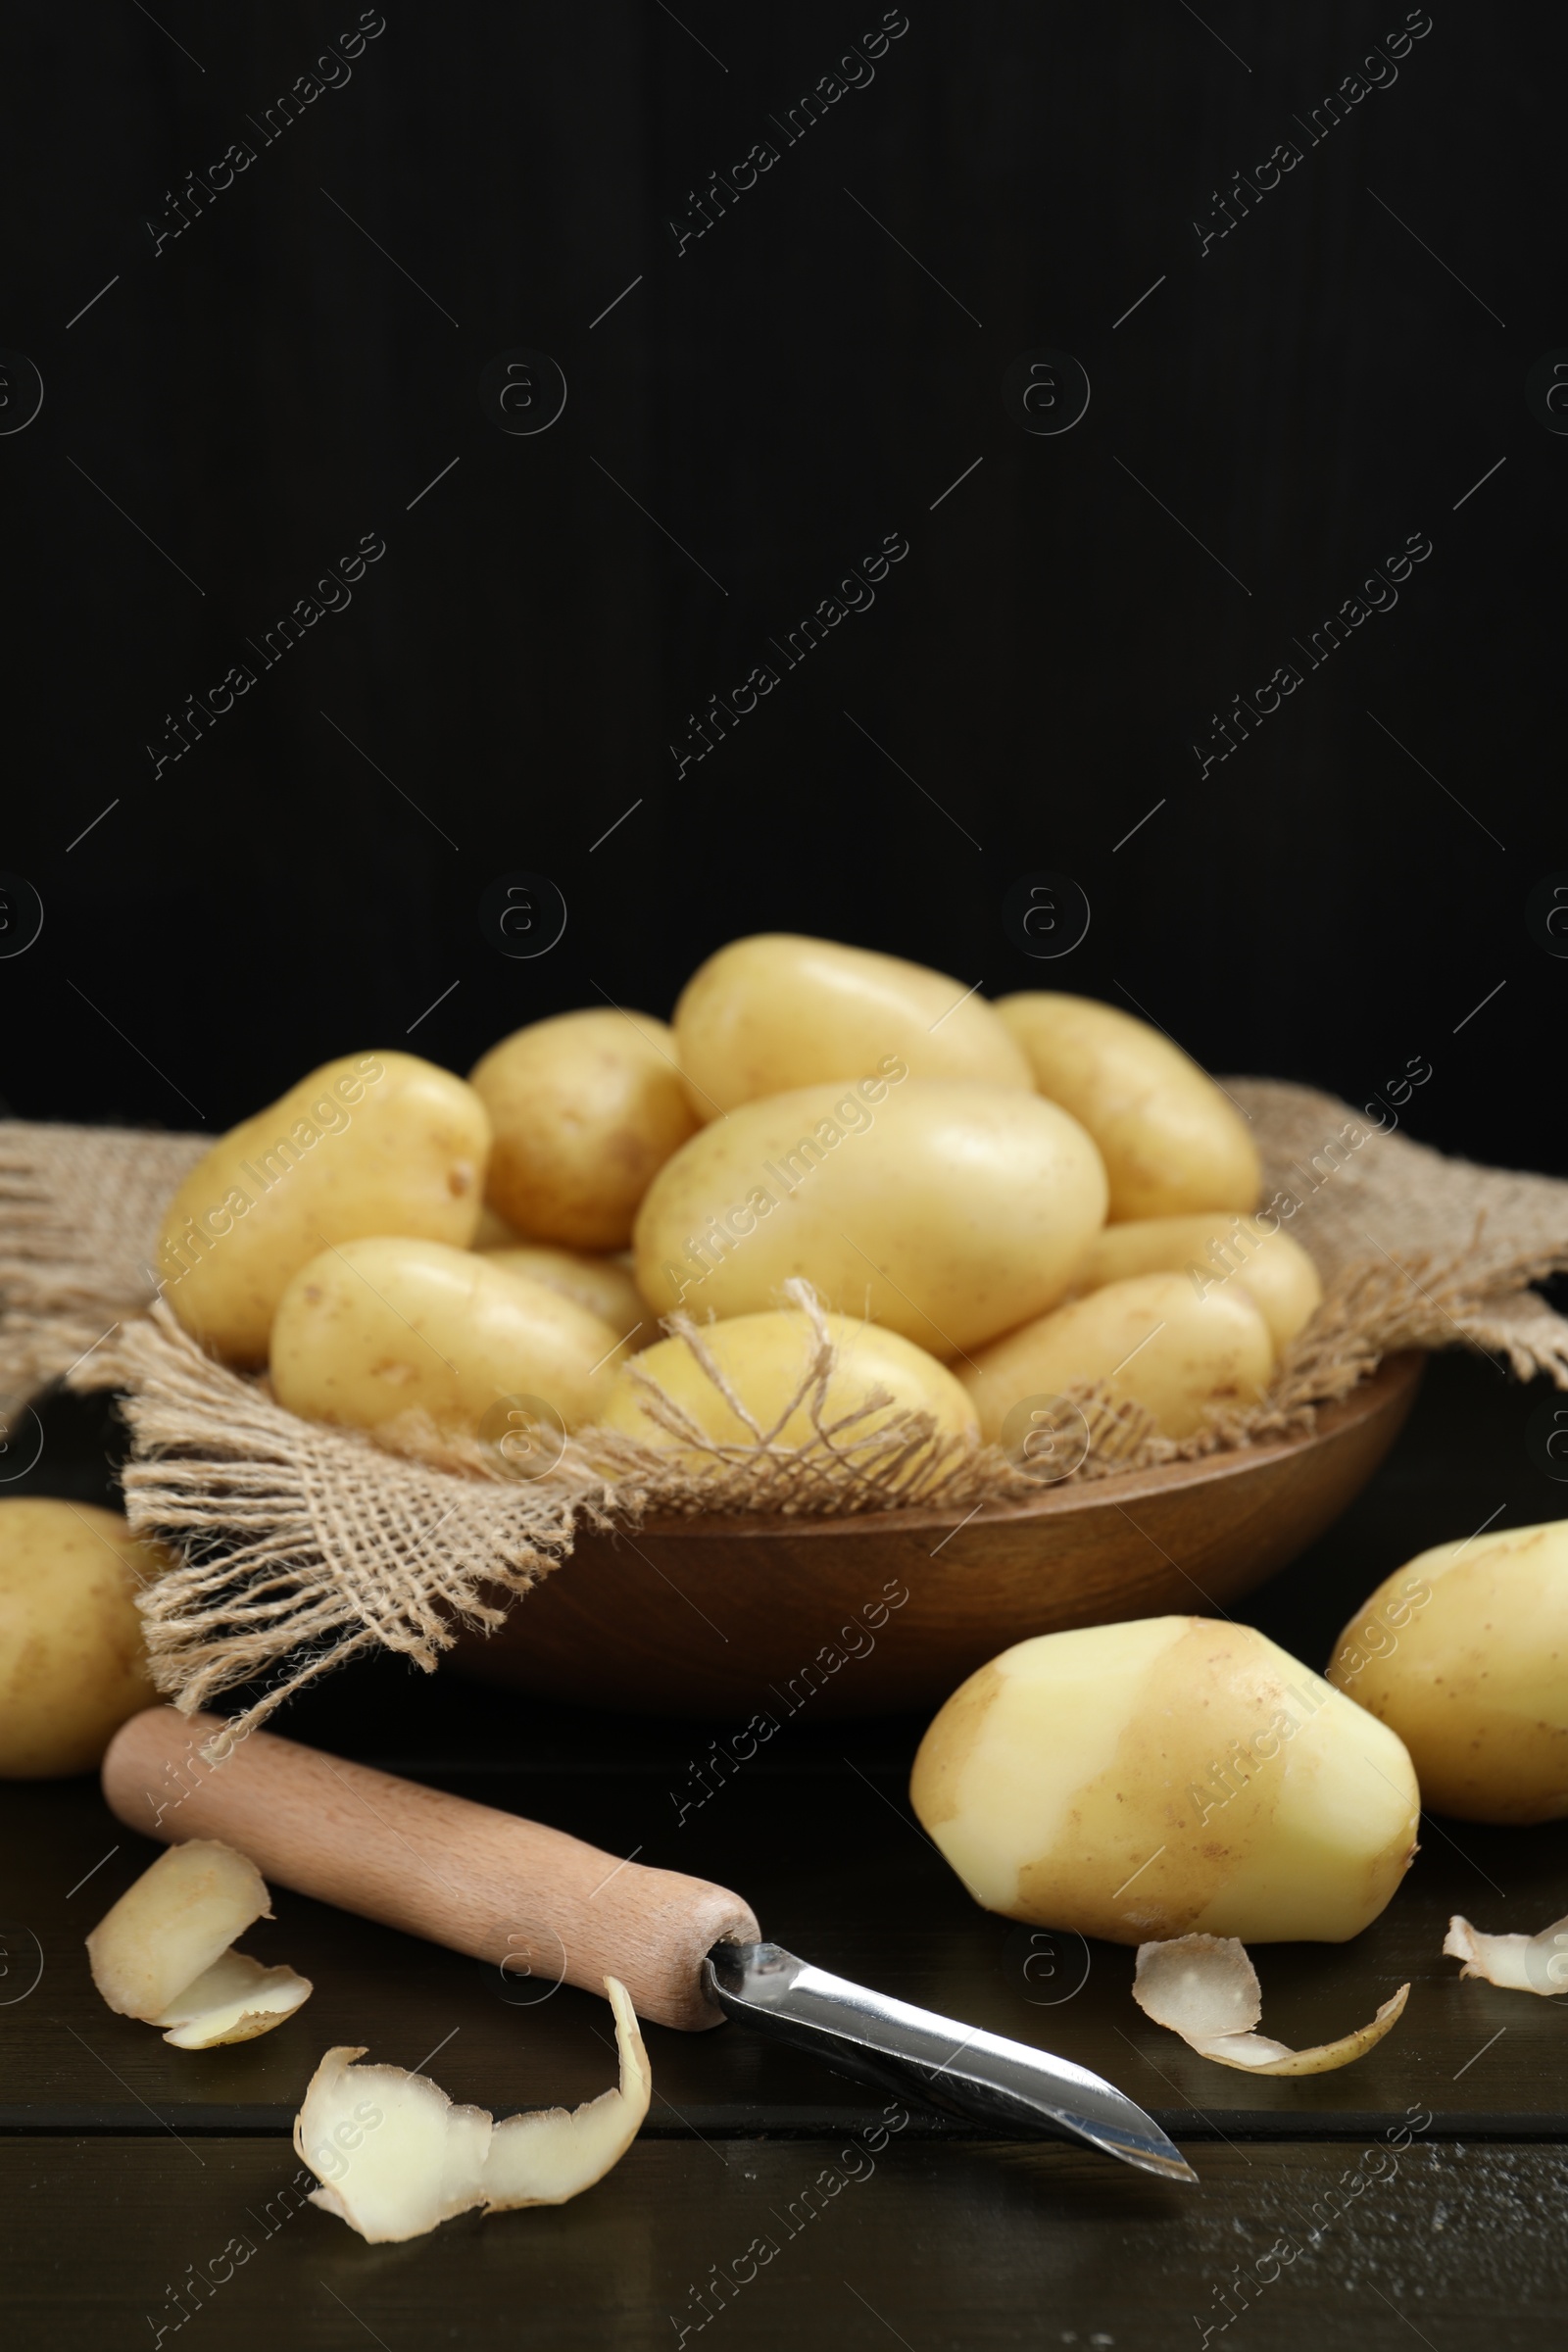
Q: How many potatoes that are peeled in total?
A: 1